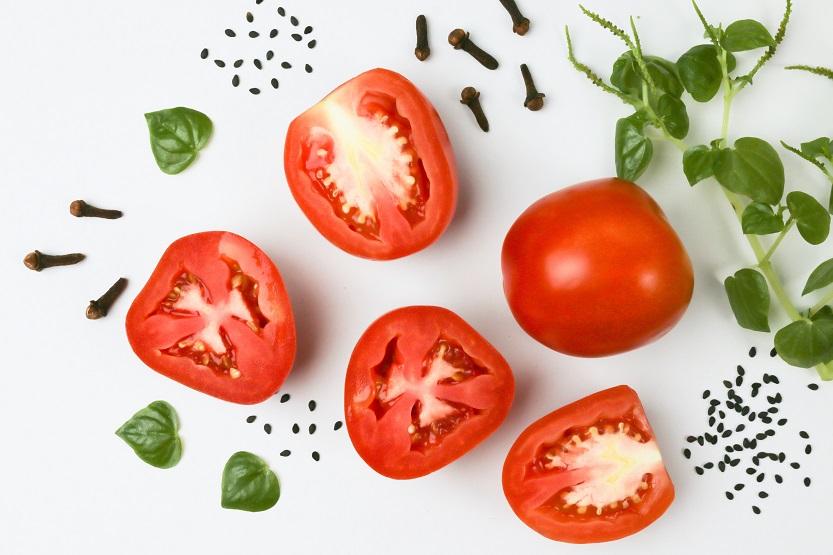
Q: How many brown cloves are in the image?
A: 8